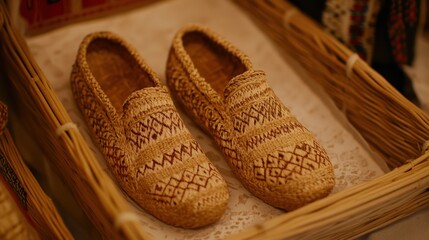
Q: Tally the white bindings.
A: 4